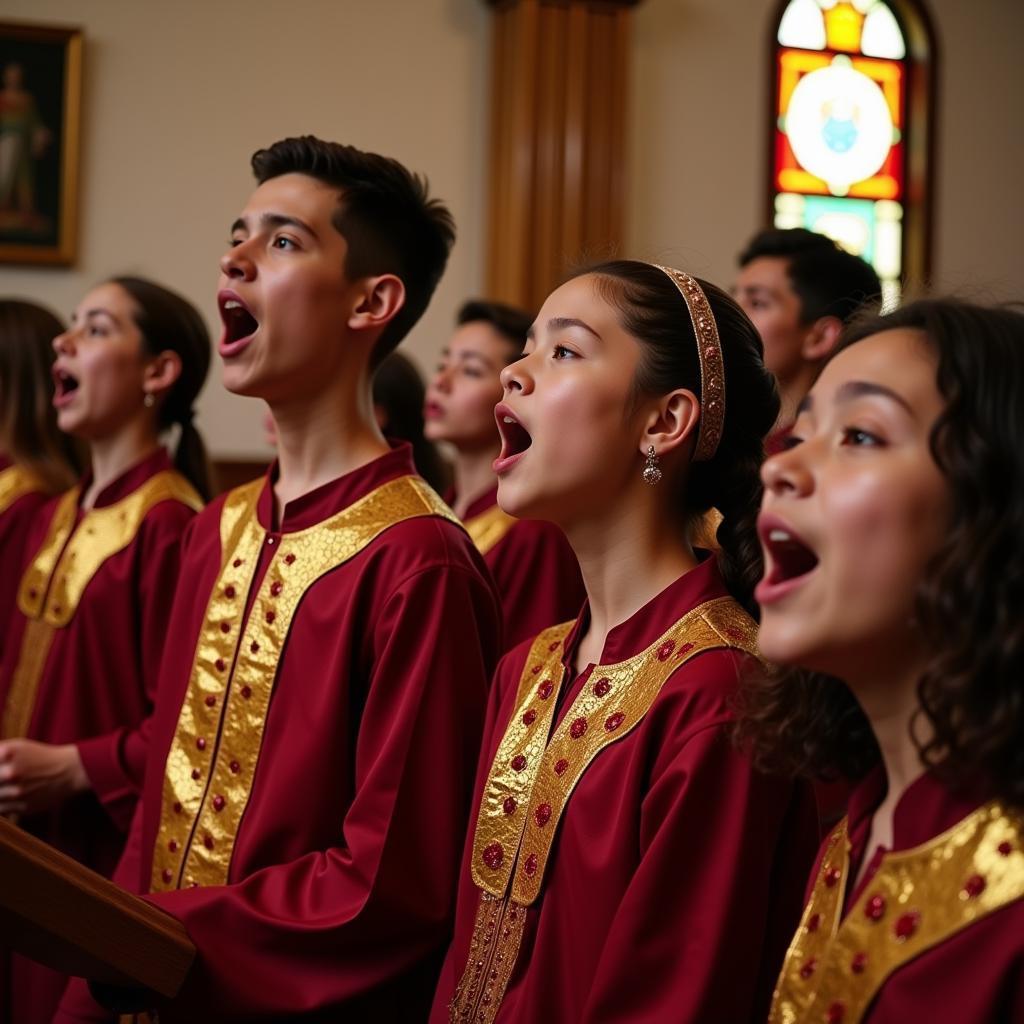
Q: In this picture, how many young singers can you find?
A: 8